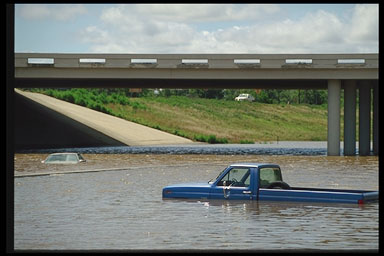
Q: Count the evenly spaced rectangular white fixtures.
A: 7